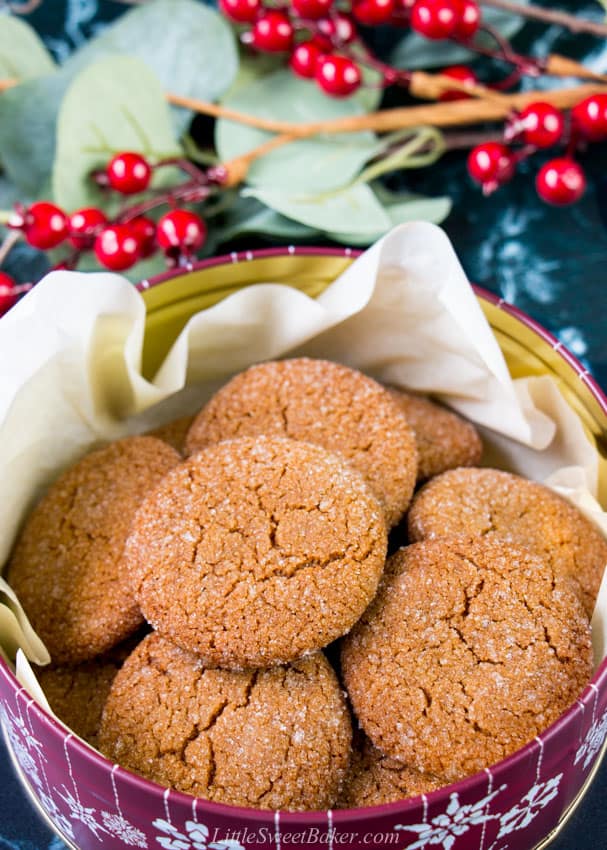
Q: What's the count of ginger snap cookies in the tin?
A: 10